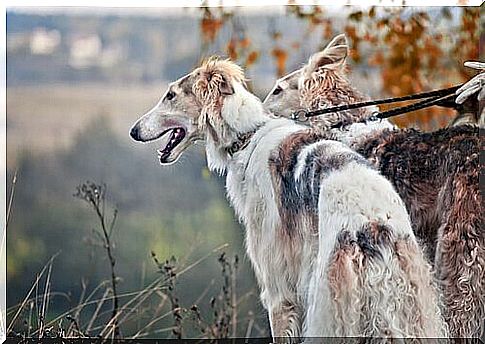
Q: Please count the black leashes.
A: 2